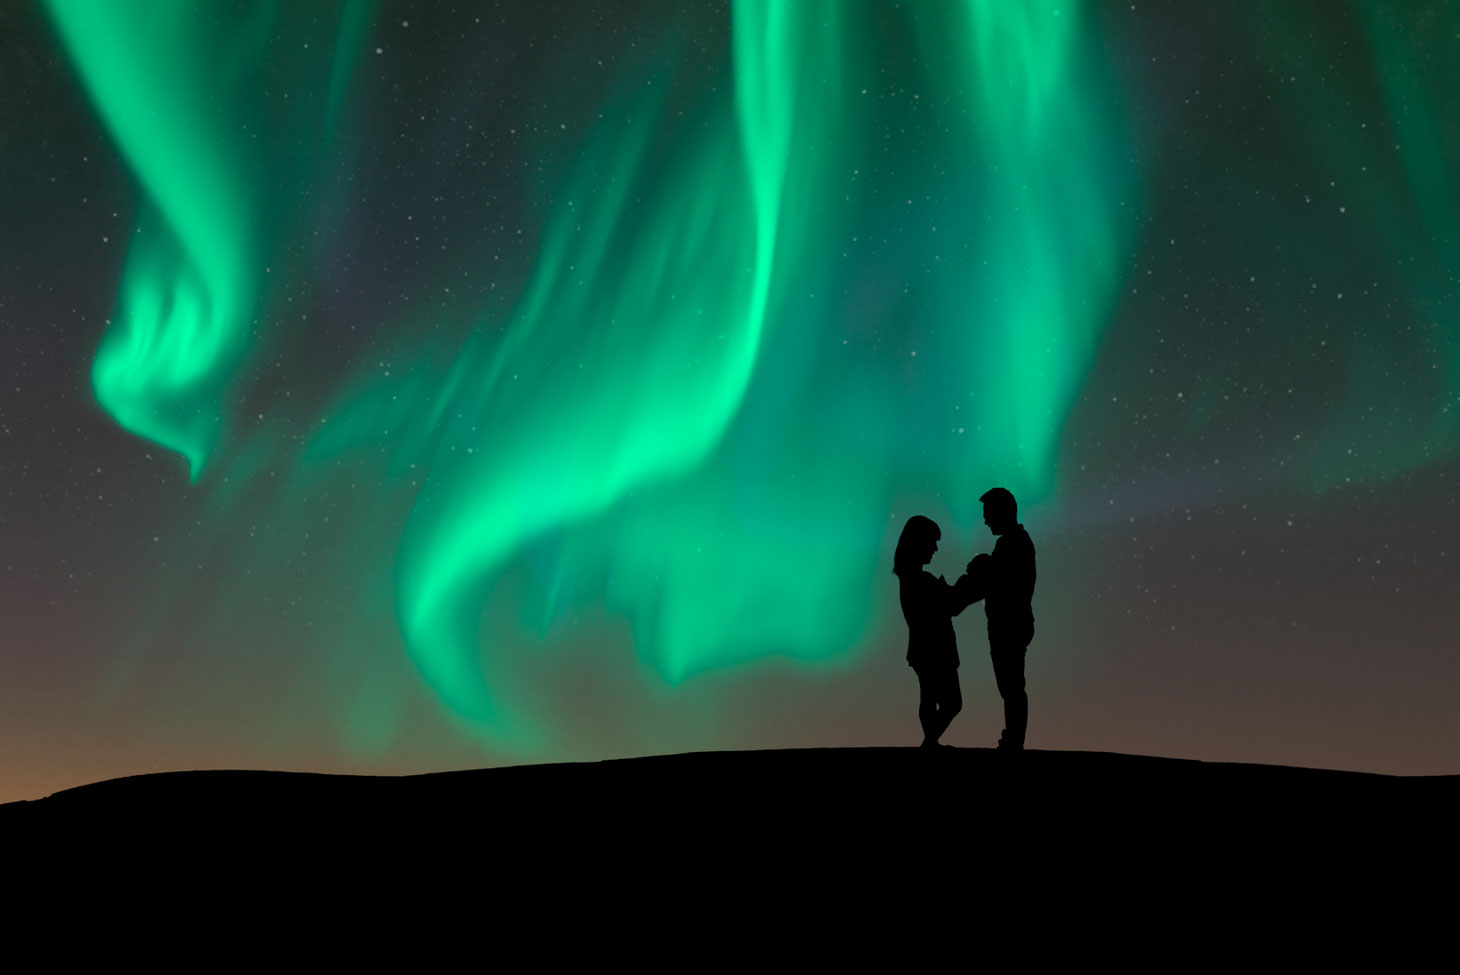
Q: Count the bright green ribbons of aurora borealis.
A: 3